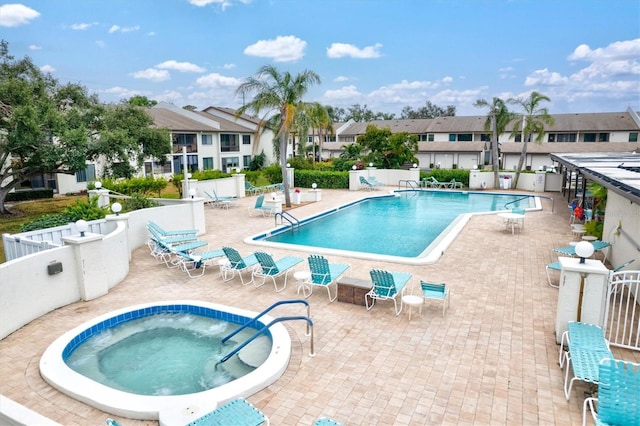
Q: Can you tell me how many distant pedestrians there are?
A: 0